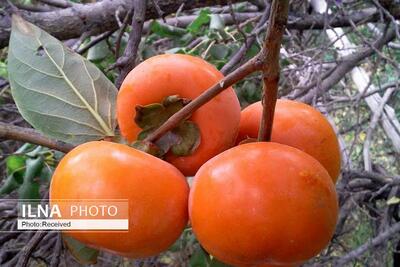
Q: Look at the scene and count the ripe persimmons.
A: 4